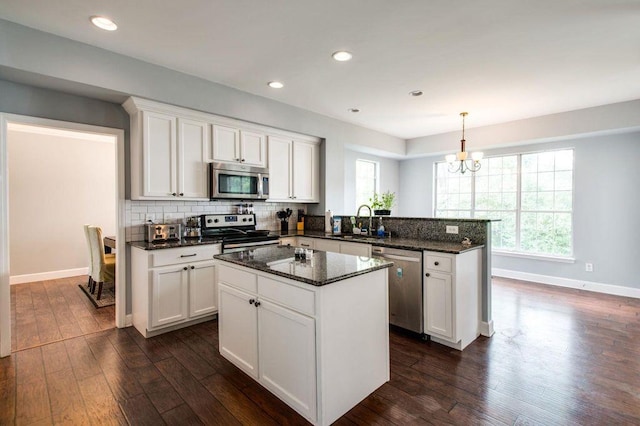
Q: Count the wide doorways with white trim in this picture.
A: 1